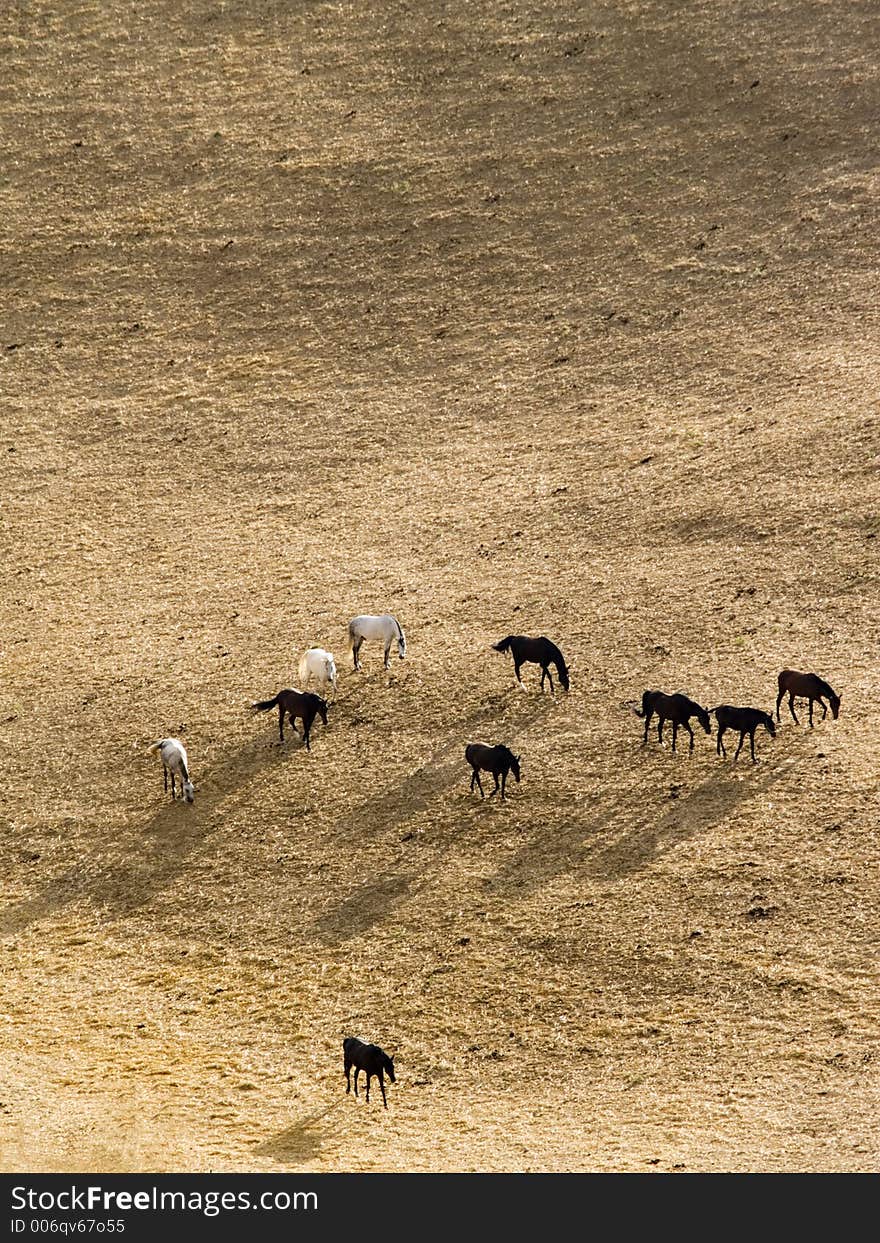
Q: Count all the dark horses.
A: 7